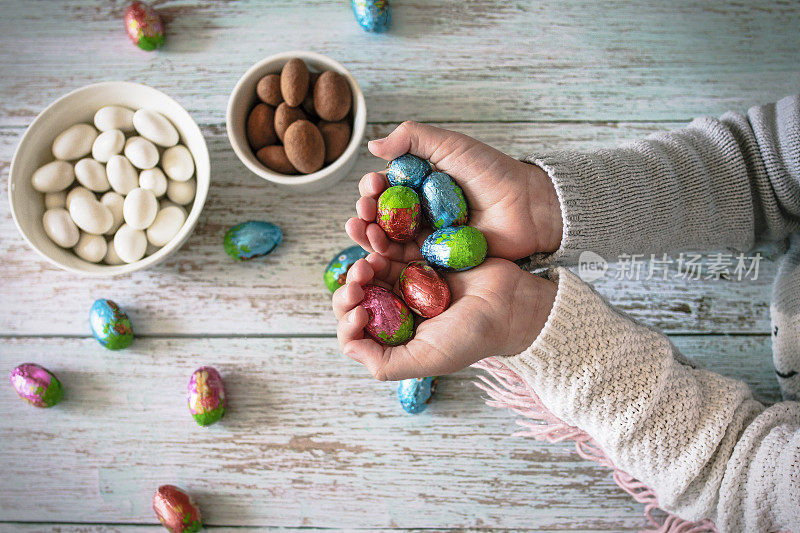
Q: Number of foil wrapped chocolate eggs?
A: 15